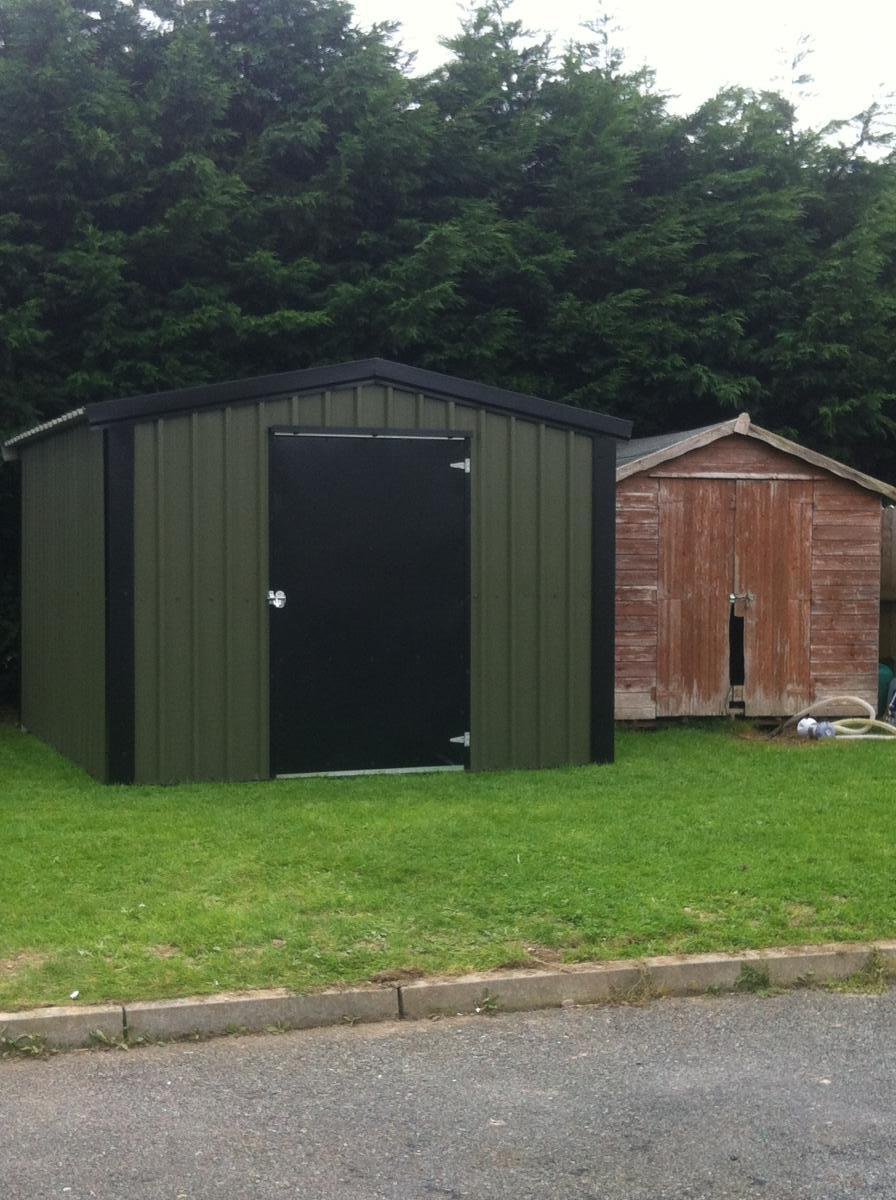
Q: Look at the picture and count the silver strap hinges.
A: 2